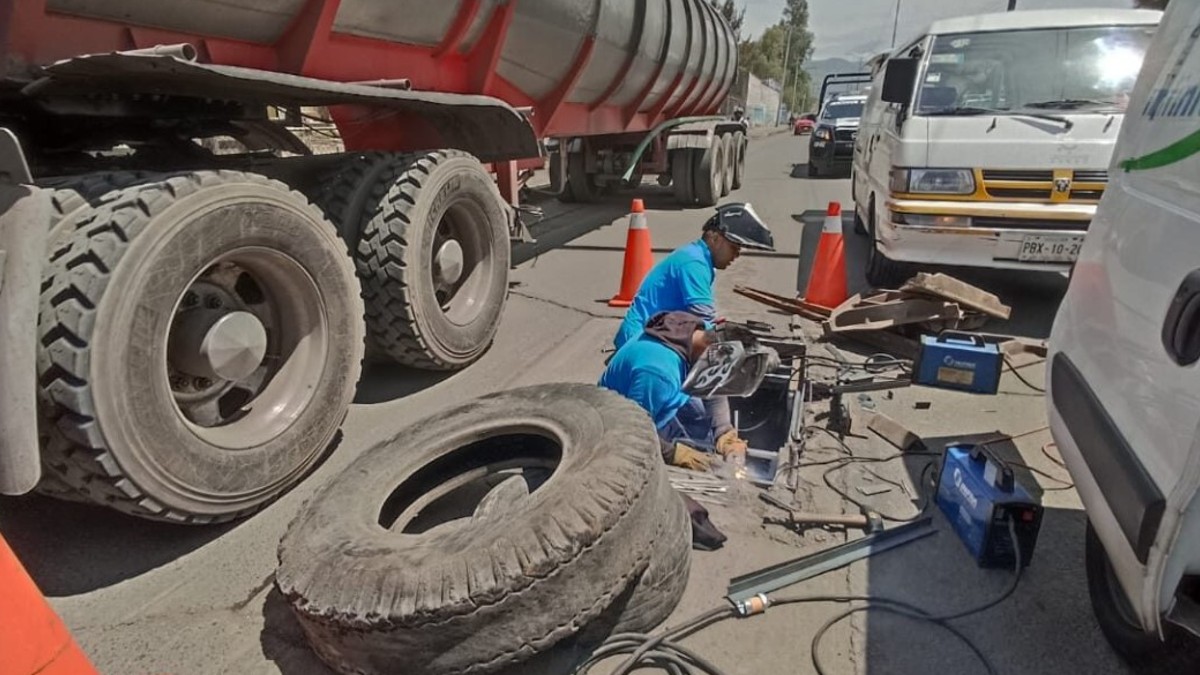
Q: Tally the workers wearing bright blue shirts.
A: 2